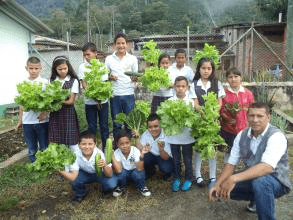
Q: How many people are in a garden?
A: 13